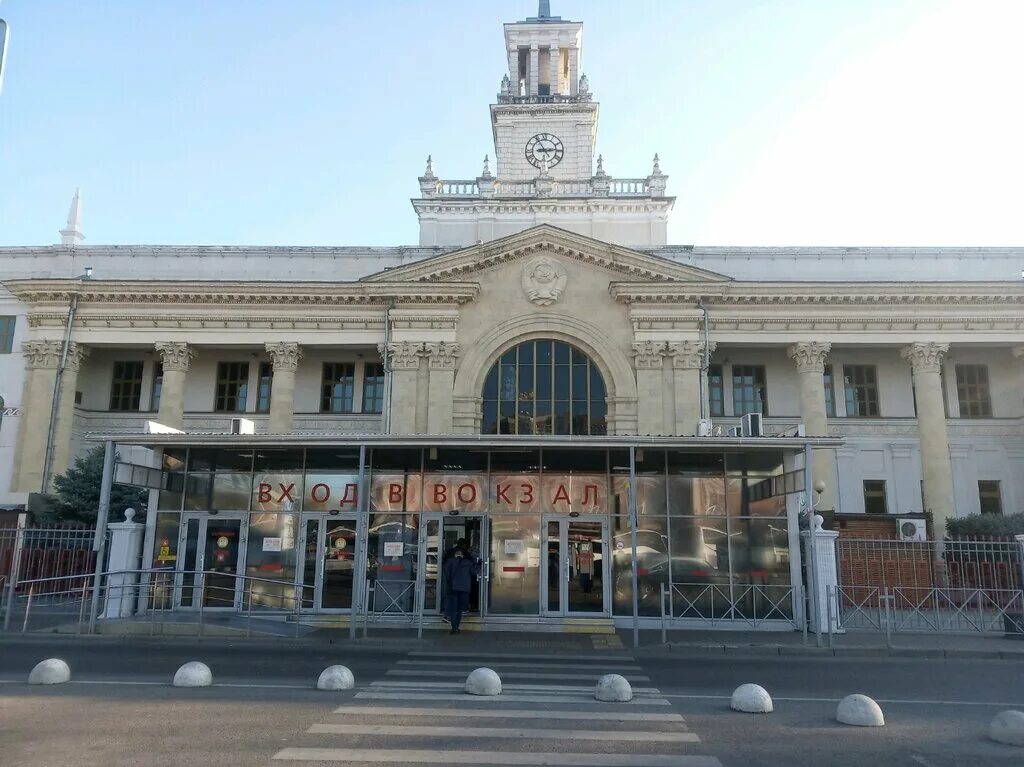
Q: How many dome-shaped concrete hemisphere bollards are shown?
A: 8